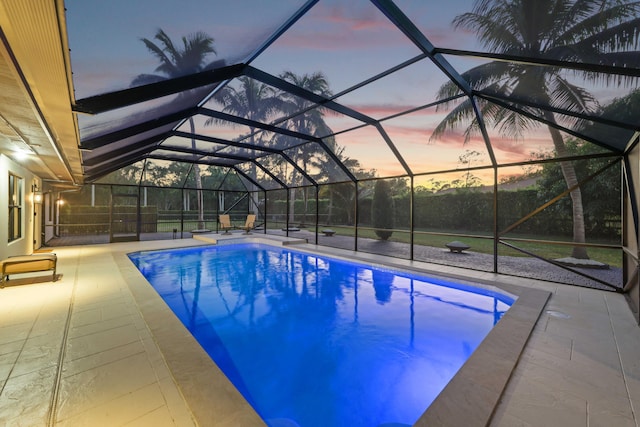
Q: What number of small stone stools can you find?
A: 2